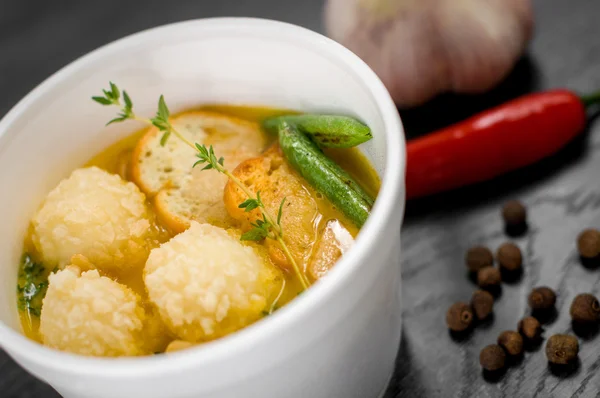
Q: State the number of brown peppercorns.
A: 13